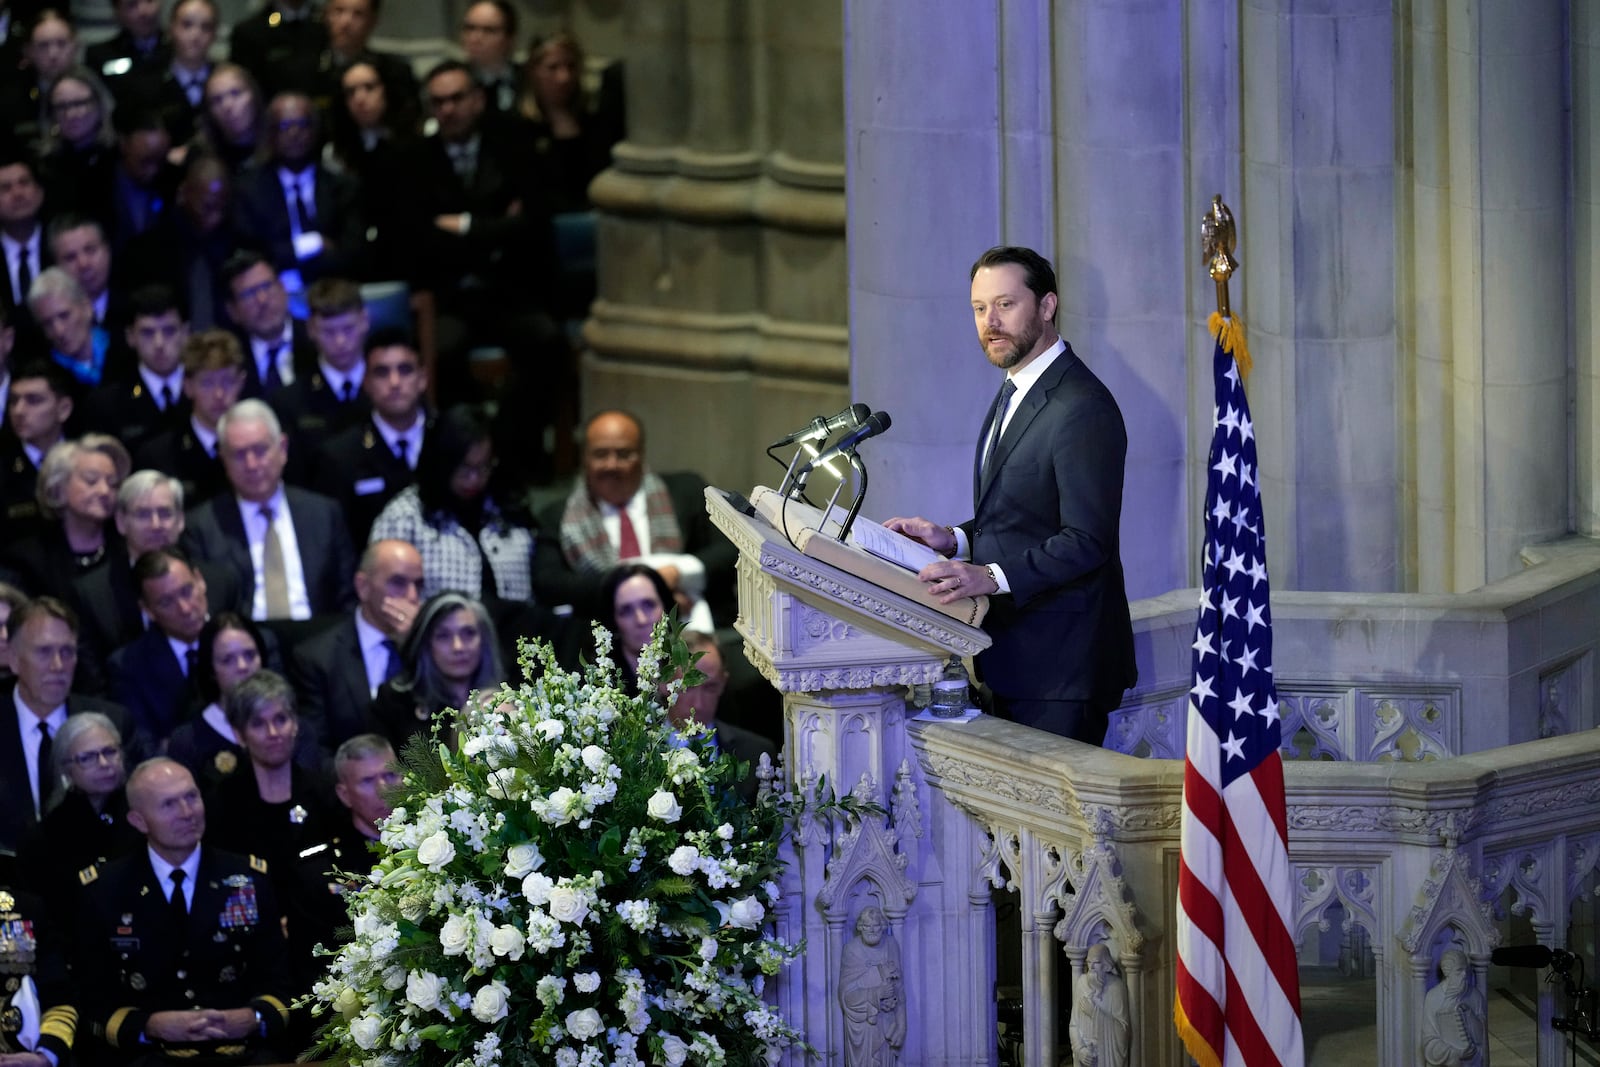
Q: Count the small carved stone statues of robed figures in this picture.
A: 3